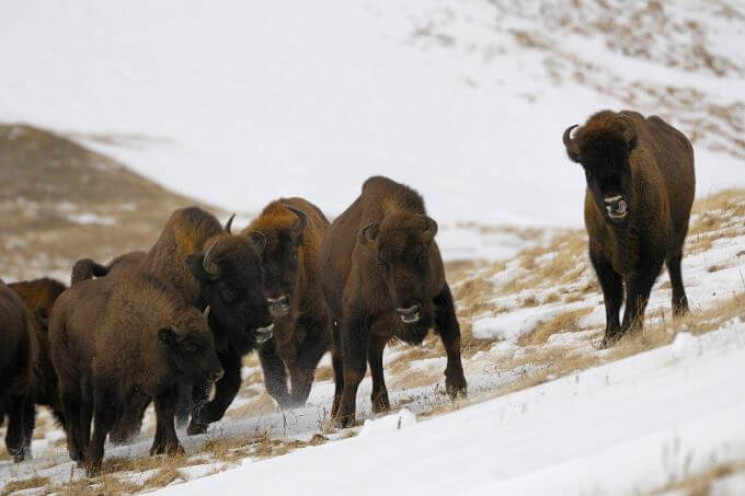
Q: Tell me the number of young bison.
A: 1